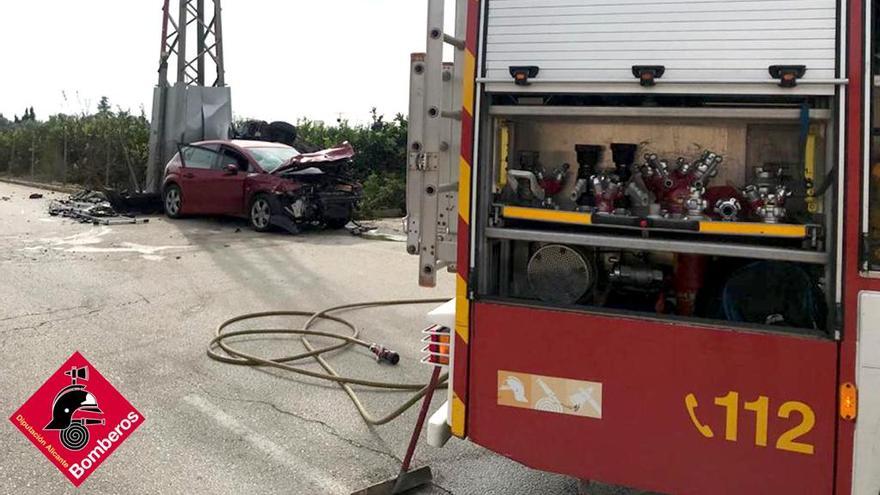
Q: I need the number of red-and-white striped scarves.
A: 0